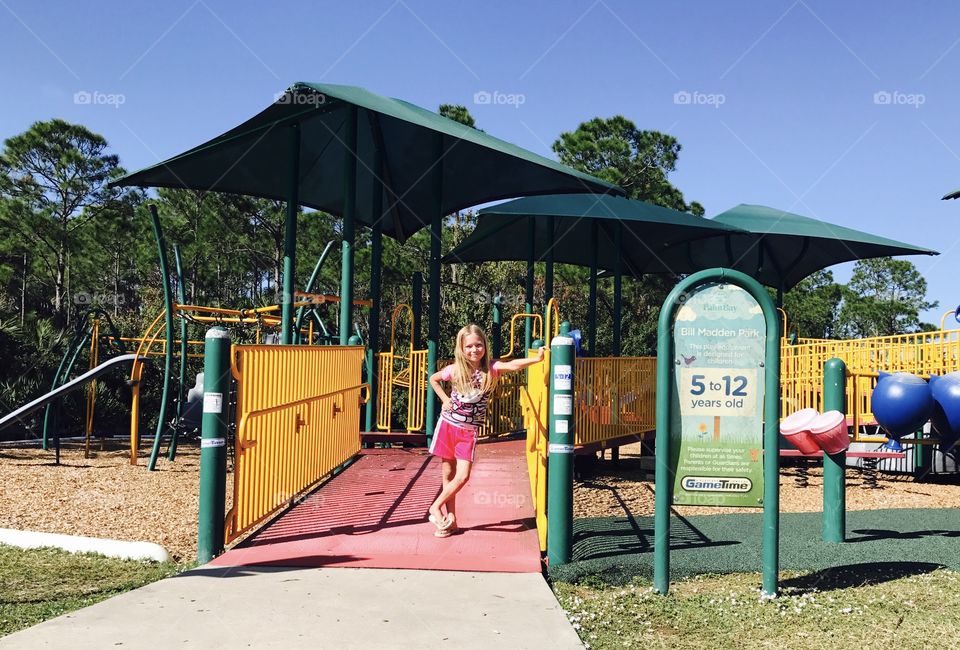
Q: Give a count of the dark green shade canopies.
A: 3